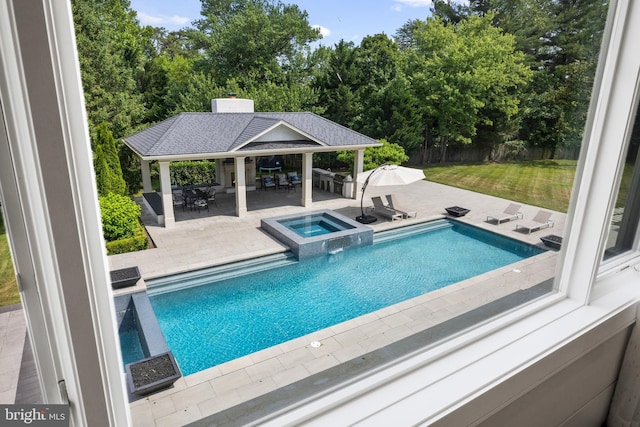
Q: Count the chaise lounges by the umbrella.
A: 2